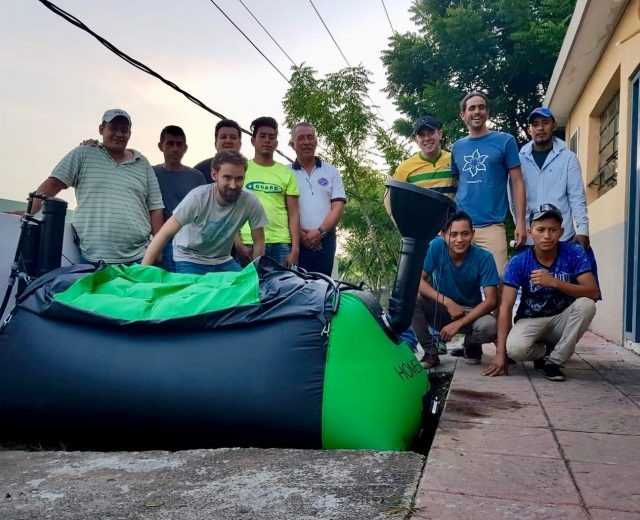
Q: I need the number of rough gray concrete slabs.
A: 1